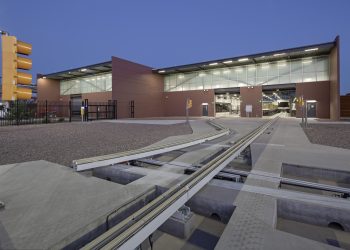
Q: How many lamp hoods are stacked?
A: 4